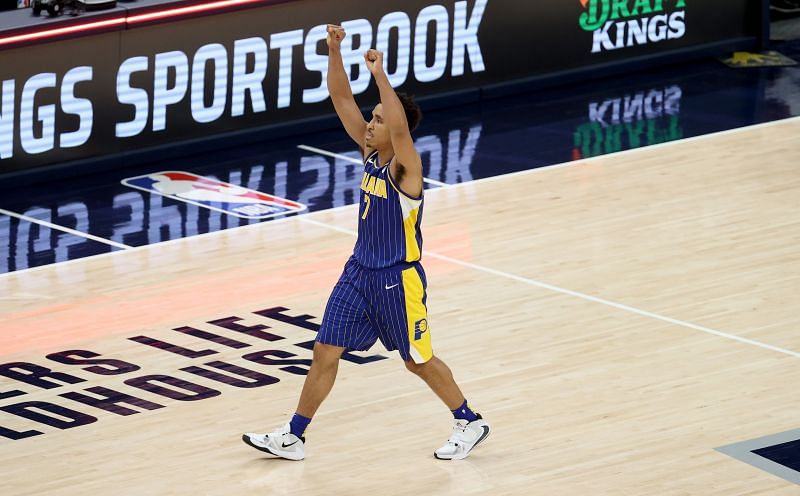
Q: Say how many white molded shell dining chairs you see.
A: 0